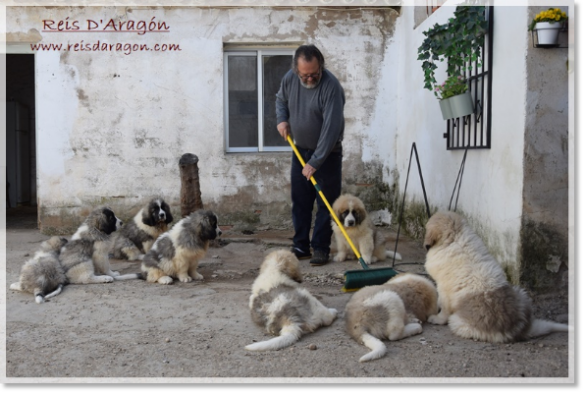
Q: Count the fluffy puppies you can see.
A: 8